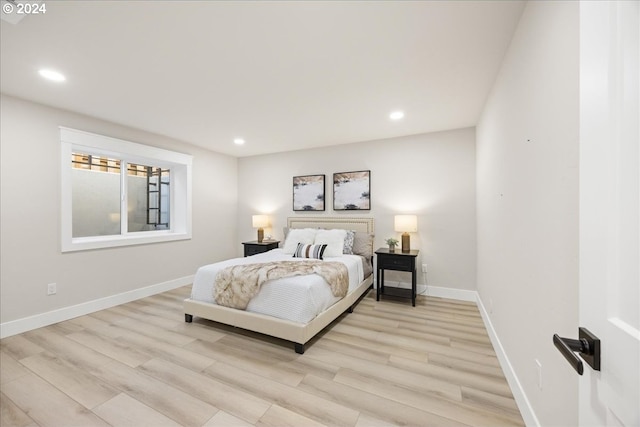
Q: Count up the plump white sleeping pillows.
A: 2